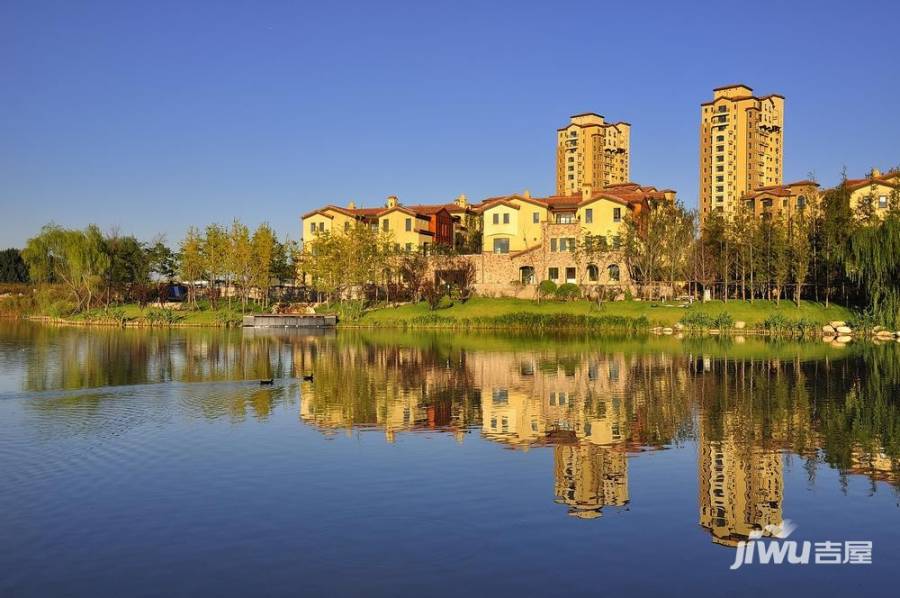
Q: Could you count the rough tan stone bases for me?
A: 1